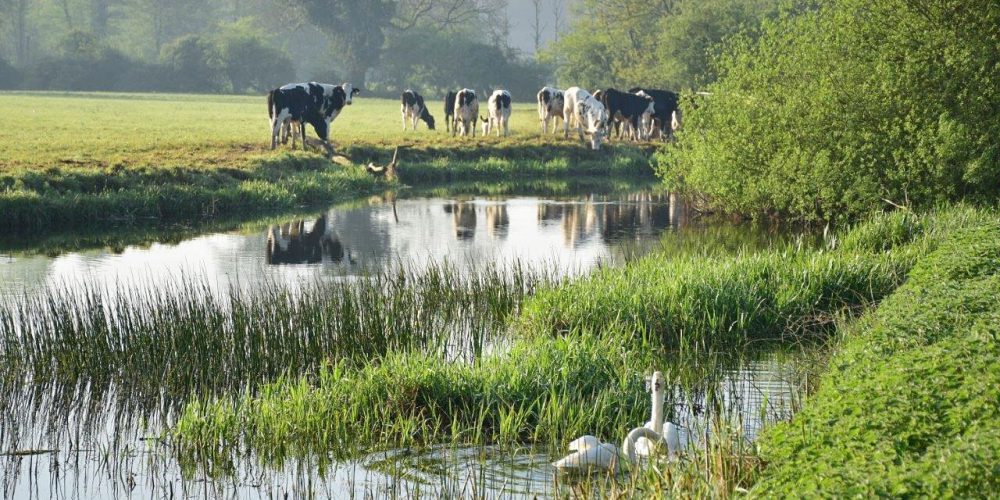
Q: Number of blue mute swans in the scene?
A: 0